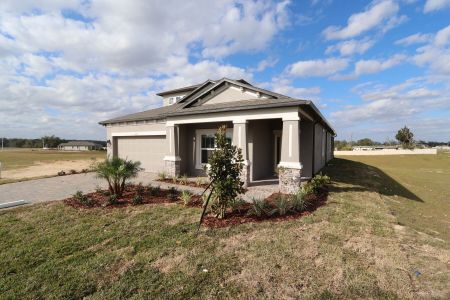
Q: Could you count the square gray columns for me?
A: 3